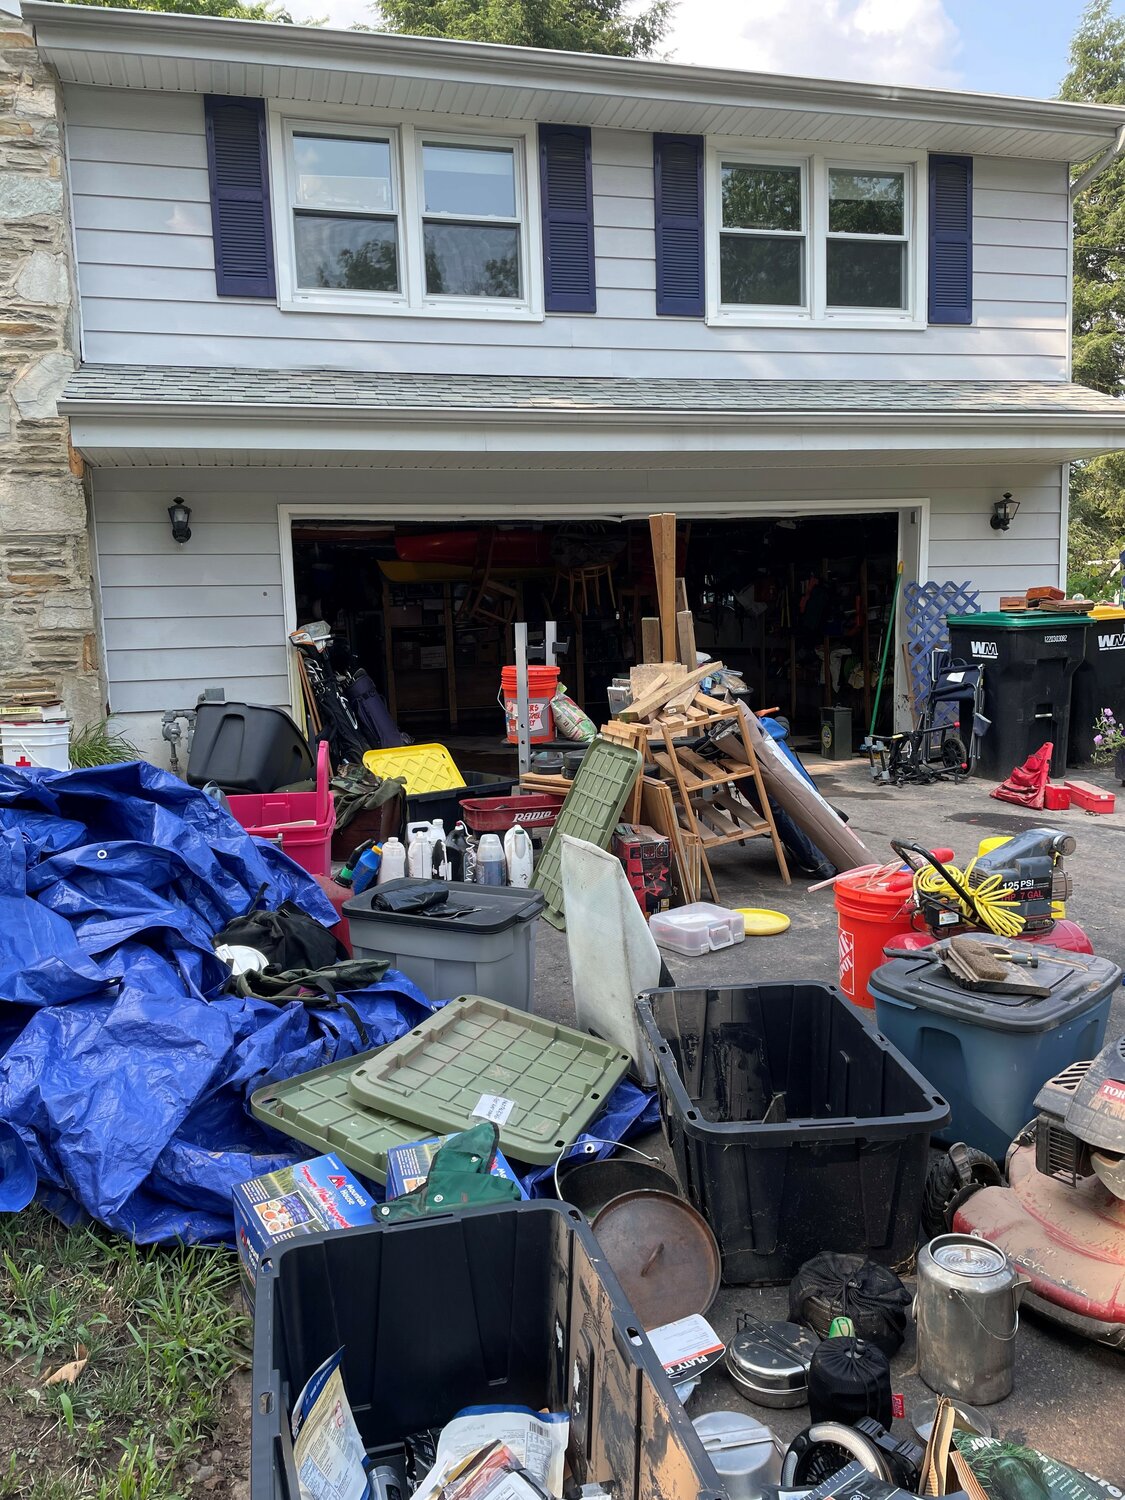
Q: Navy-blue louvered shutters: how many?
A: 4